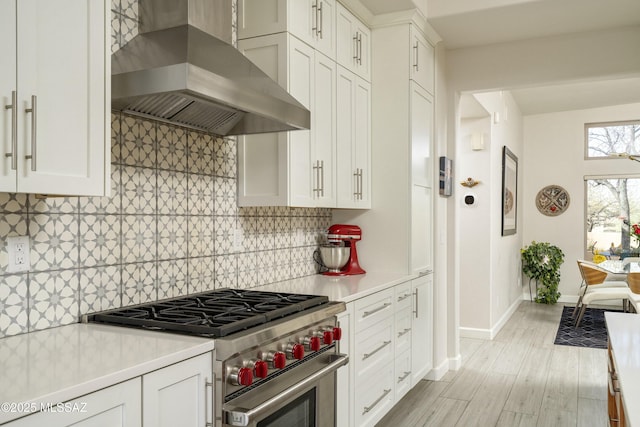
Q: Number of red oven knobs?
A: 7